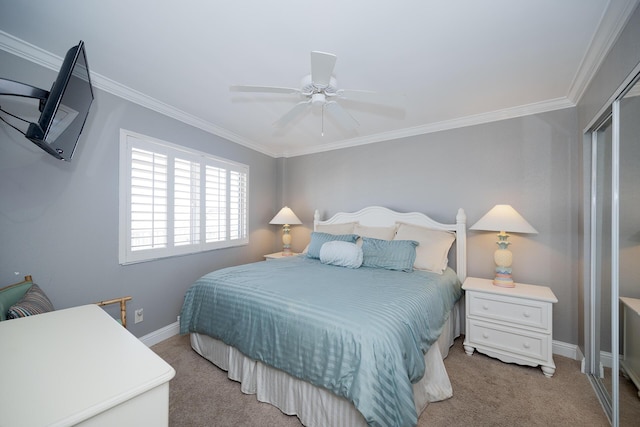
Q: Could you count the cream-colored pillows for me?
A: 3